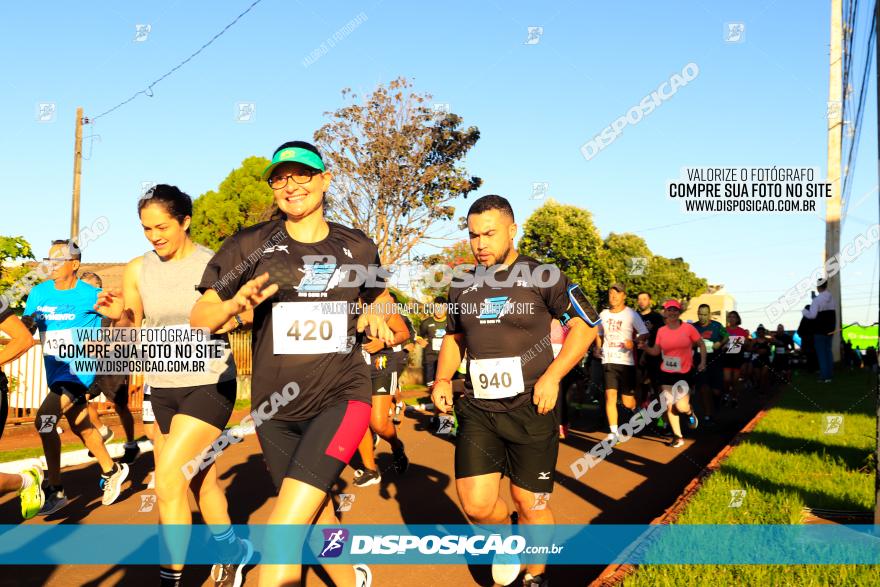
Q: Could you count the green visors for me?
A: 1